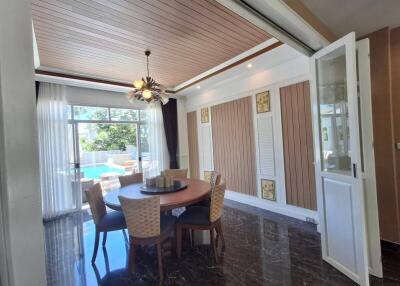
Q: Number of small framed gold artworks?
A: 4